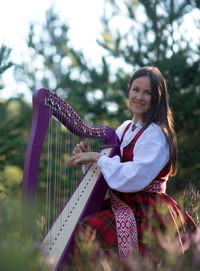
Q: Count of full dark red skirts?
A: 1